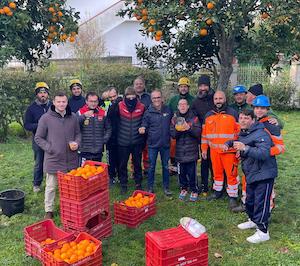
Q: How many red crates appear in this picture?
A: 7